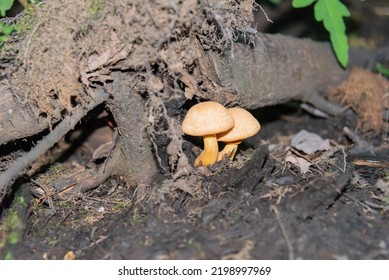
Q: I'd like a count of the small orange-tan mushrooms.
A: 2